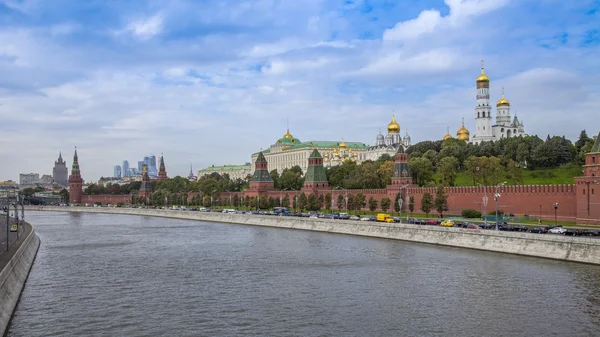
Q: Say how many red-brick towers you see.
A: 7